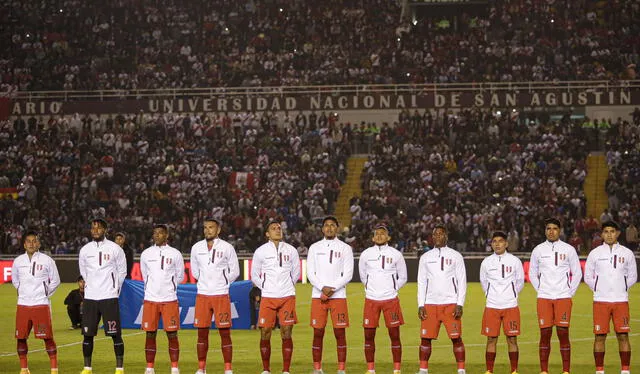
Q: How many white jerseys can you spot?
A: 11